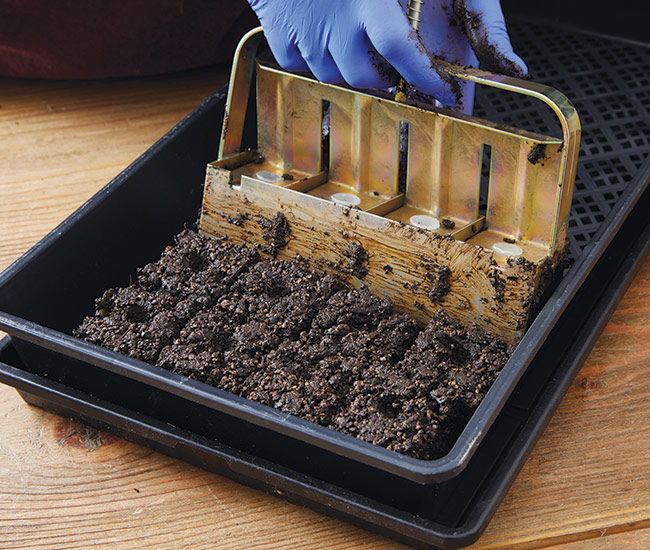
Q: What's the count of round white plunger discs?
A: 4